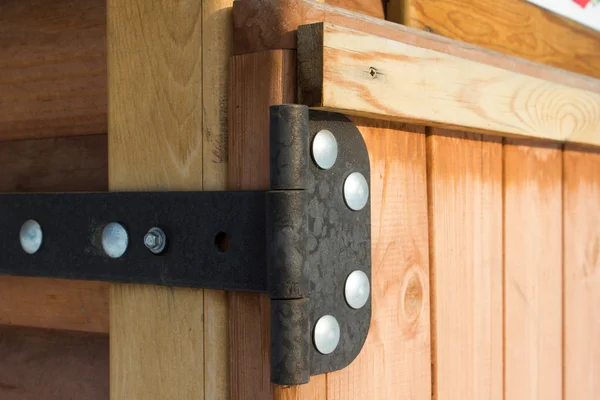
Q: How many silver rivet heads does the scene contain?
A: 6